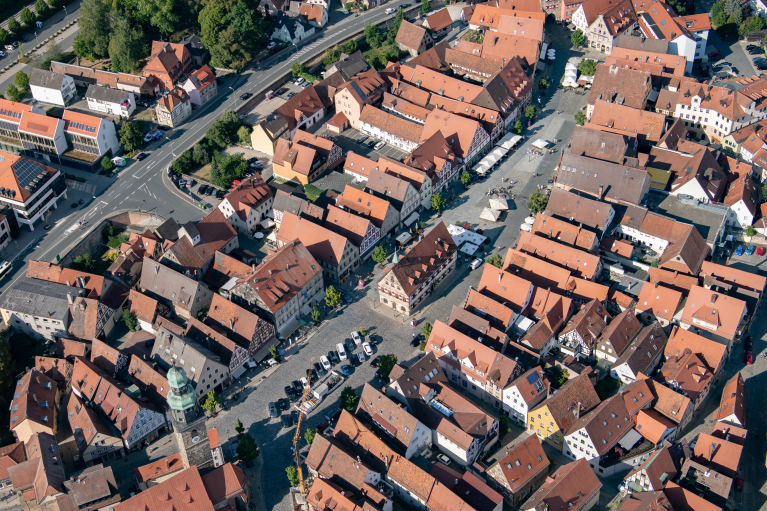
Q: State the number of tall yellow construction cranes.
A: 1